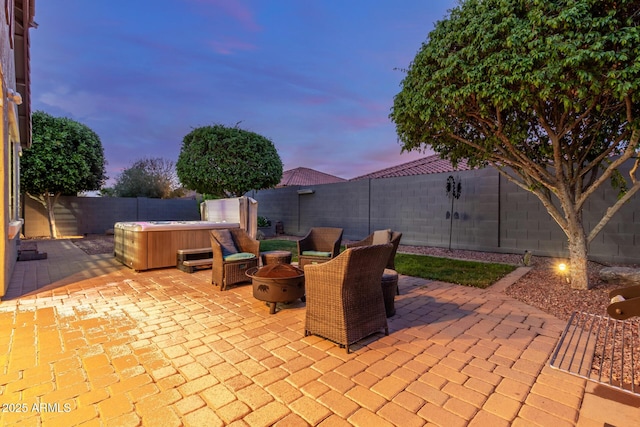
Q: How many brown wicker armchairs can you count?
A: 4